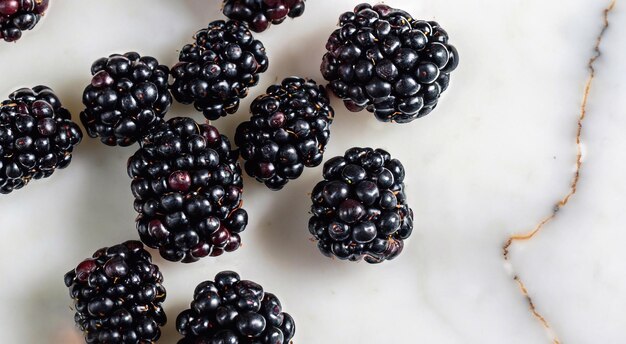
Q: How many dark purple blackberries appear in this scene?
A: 11